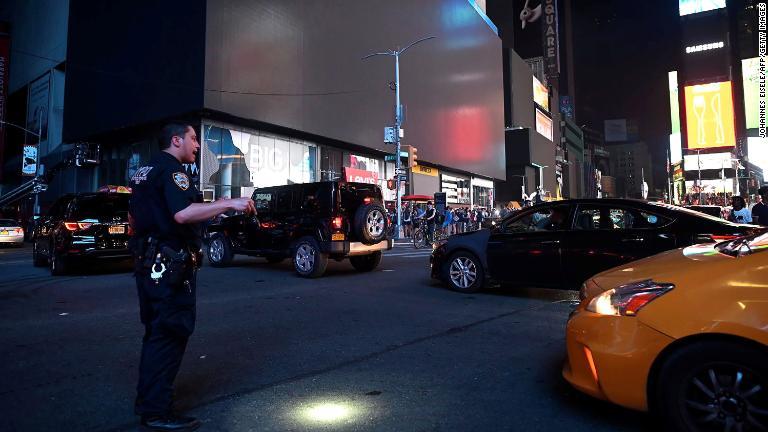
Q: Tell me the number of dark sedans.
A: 1